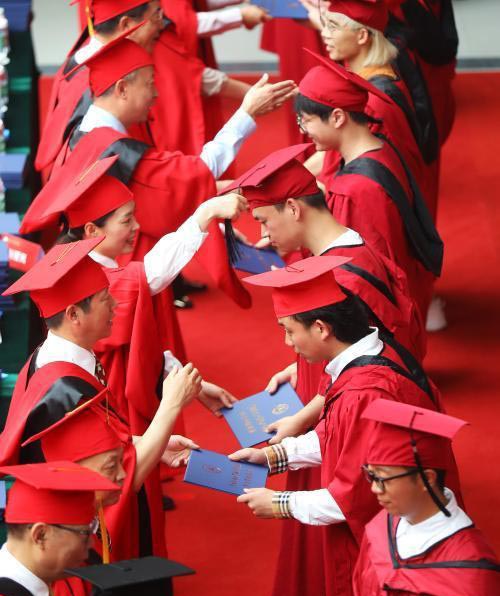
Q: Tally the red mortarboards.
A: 11